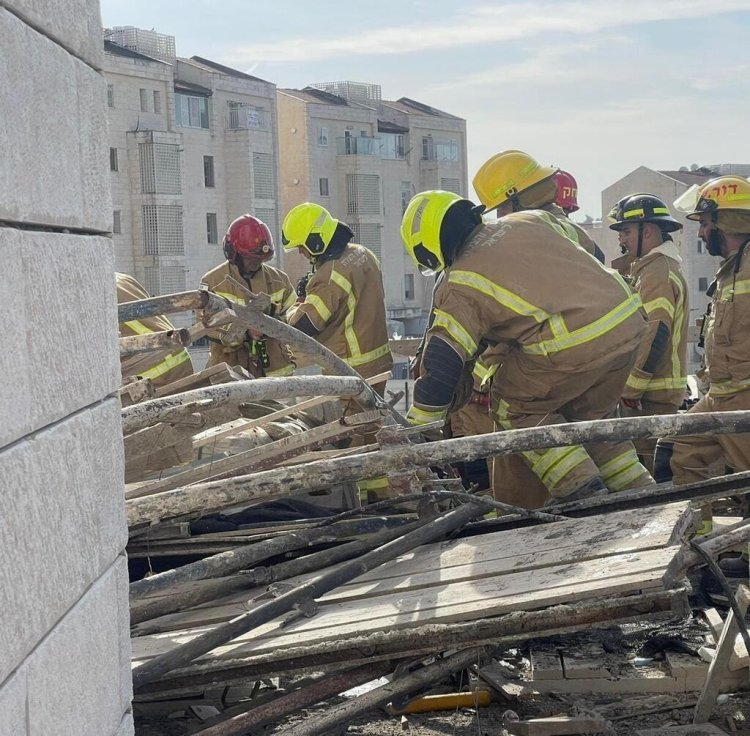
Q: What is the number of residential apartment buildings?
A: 3